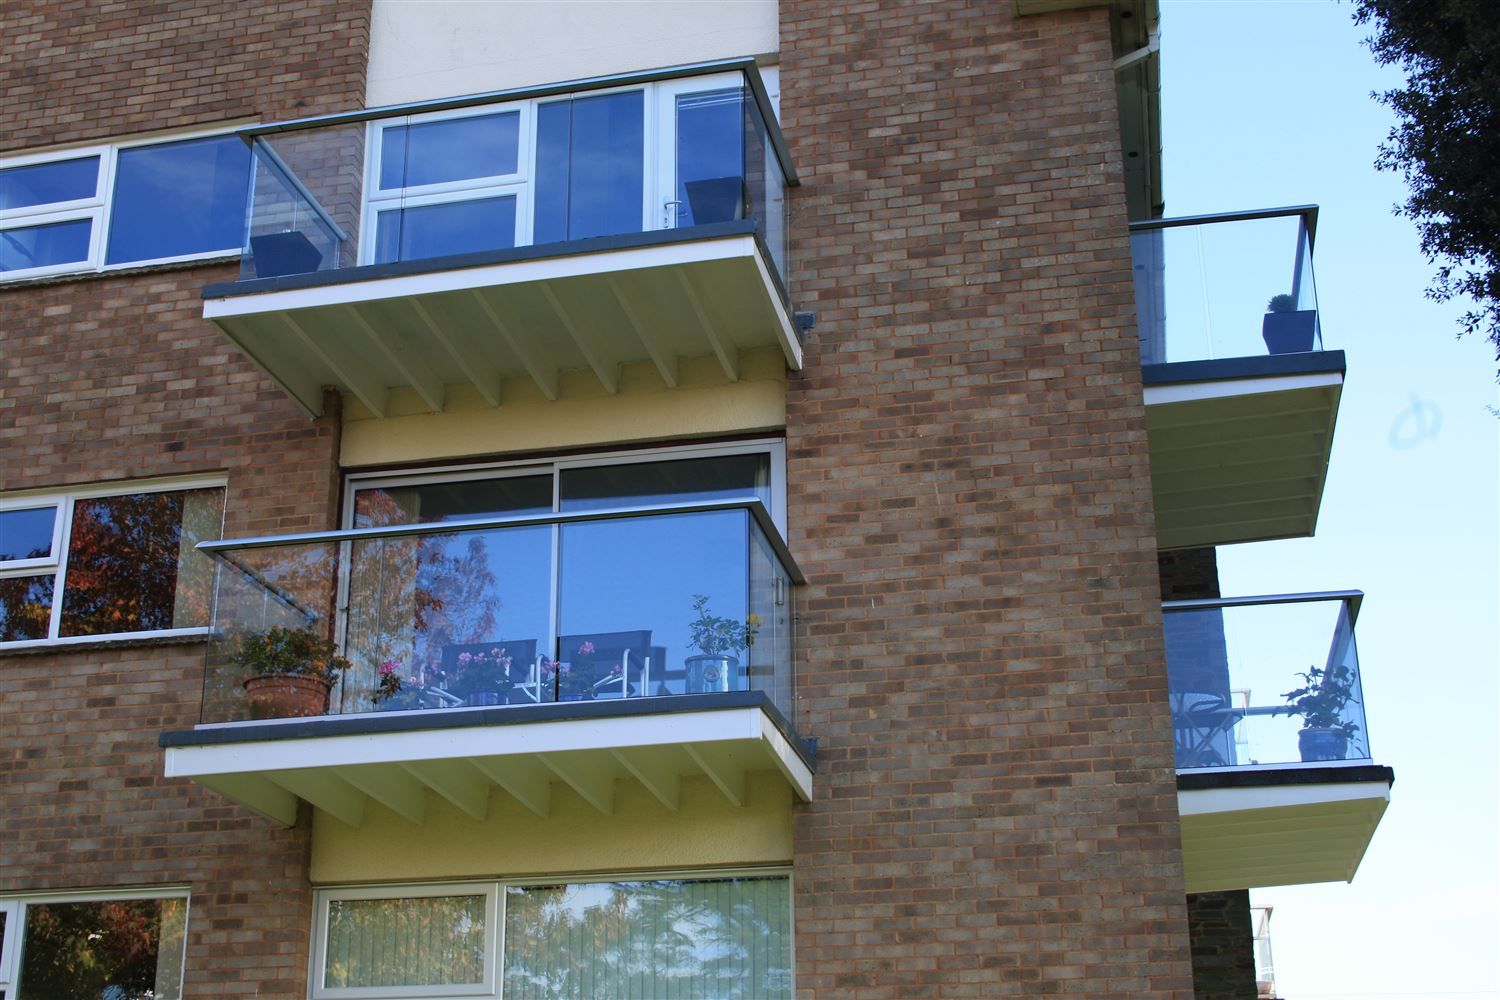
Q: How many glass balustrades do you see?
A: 4